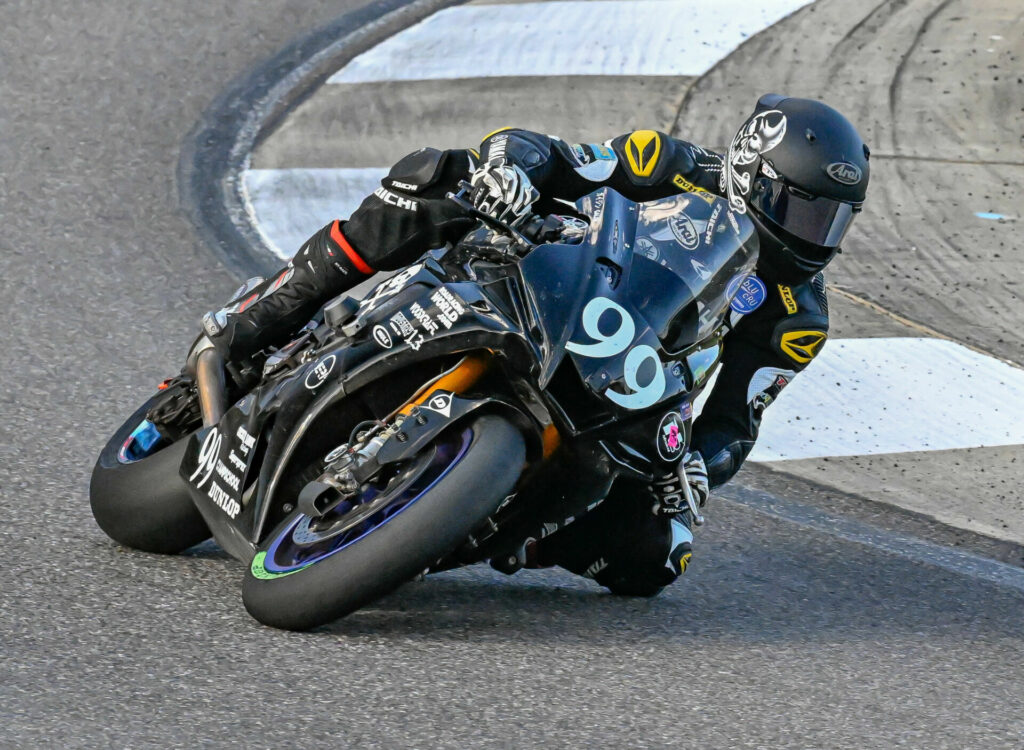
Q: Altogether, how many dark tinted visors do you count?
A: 1